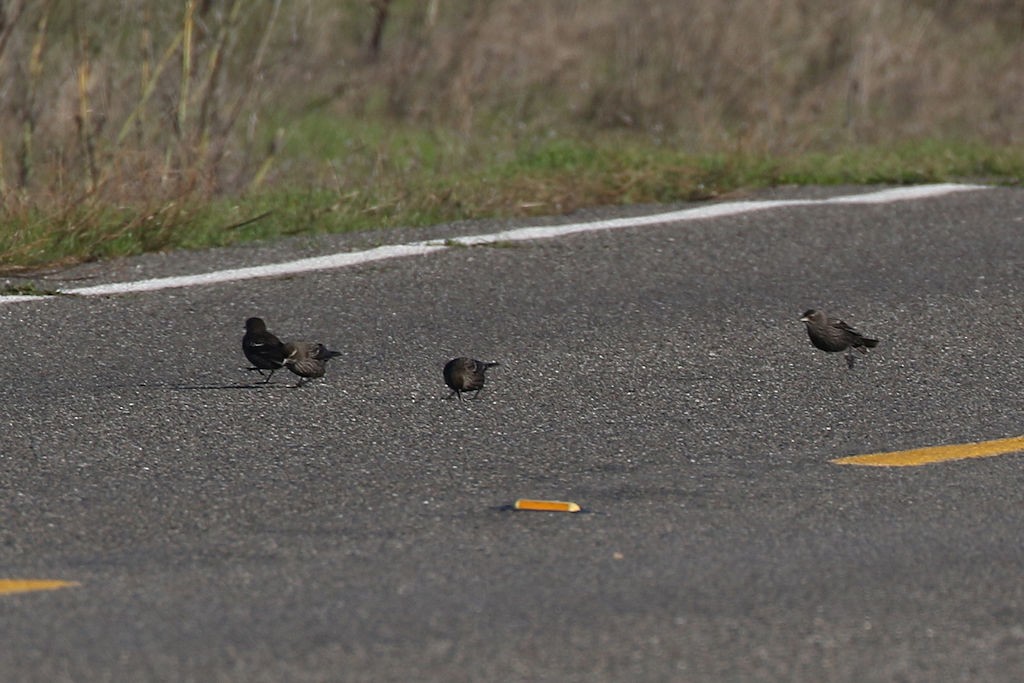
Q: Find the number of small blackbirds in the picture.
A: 4